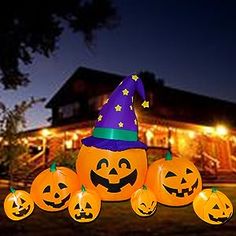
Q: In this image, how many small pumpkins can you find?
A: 4